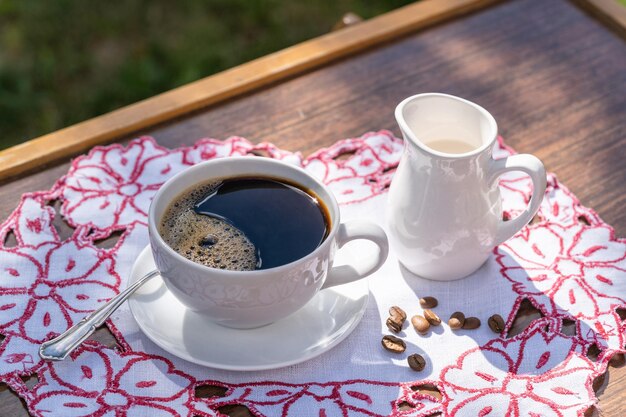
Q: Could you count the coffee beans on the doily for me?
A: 10